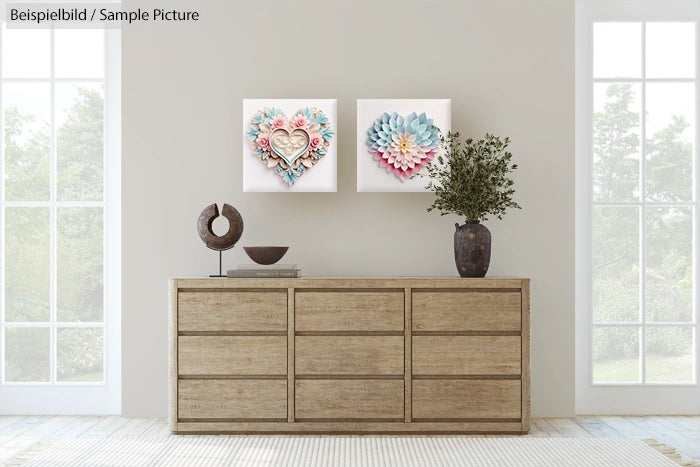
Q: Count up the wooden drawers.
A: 9